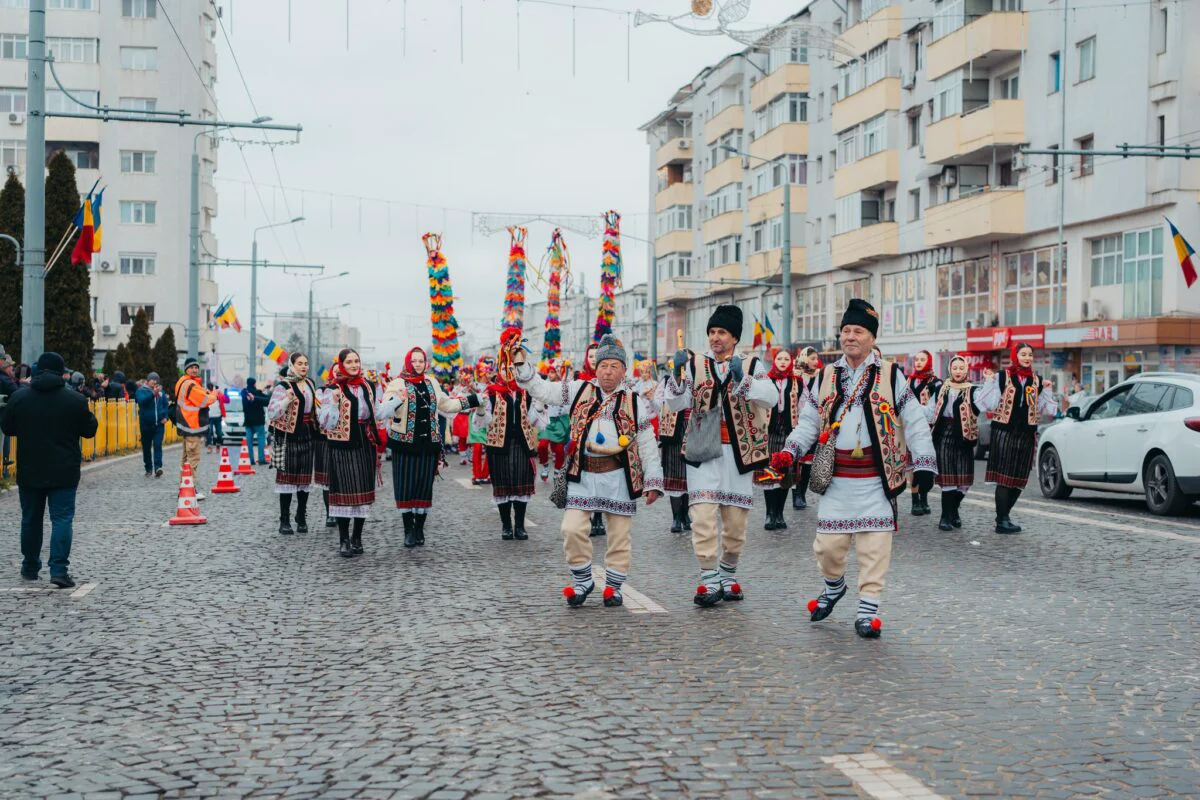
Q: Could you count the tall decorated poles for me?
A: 4